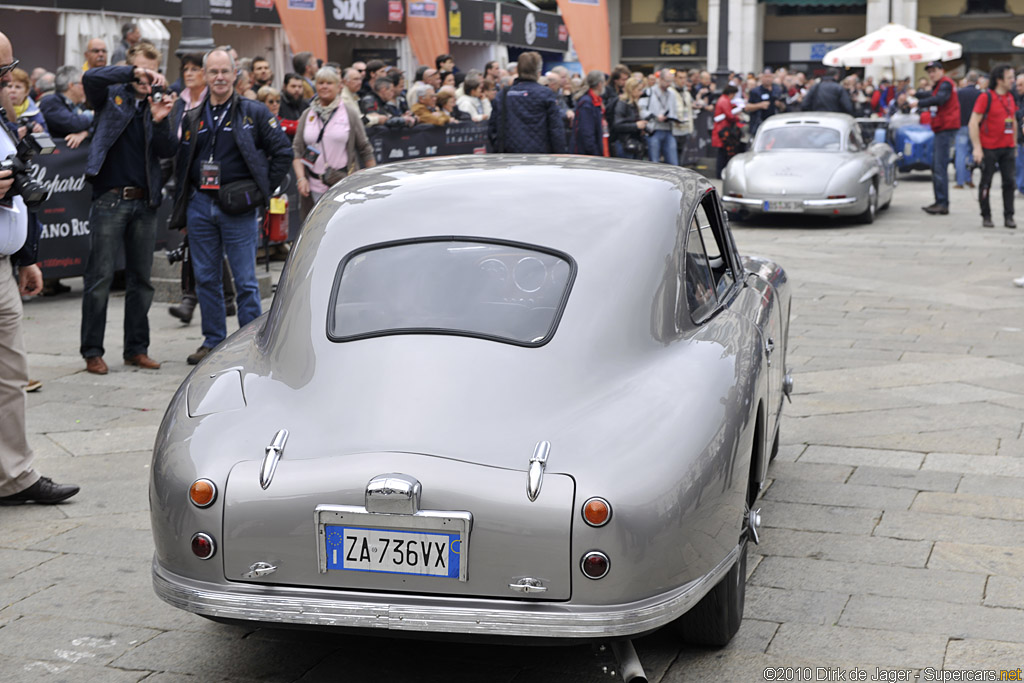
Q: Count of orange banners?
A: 3